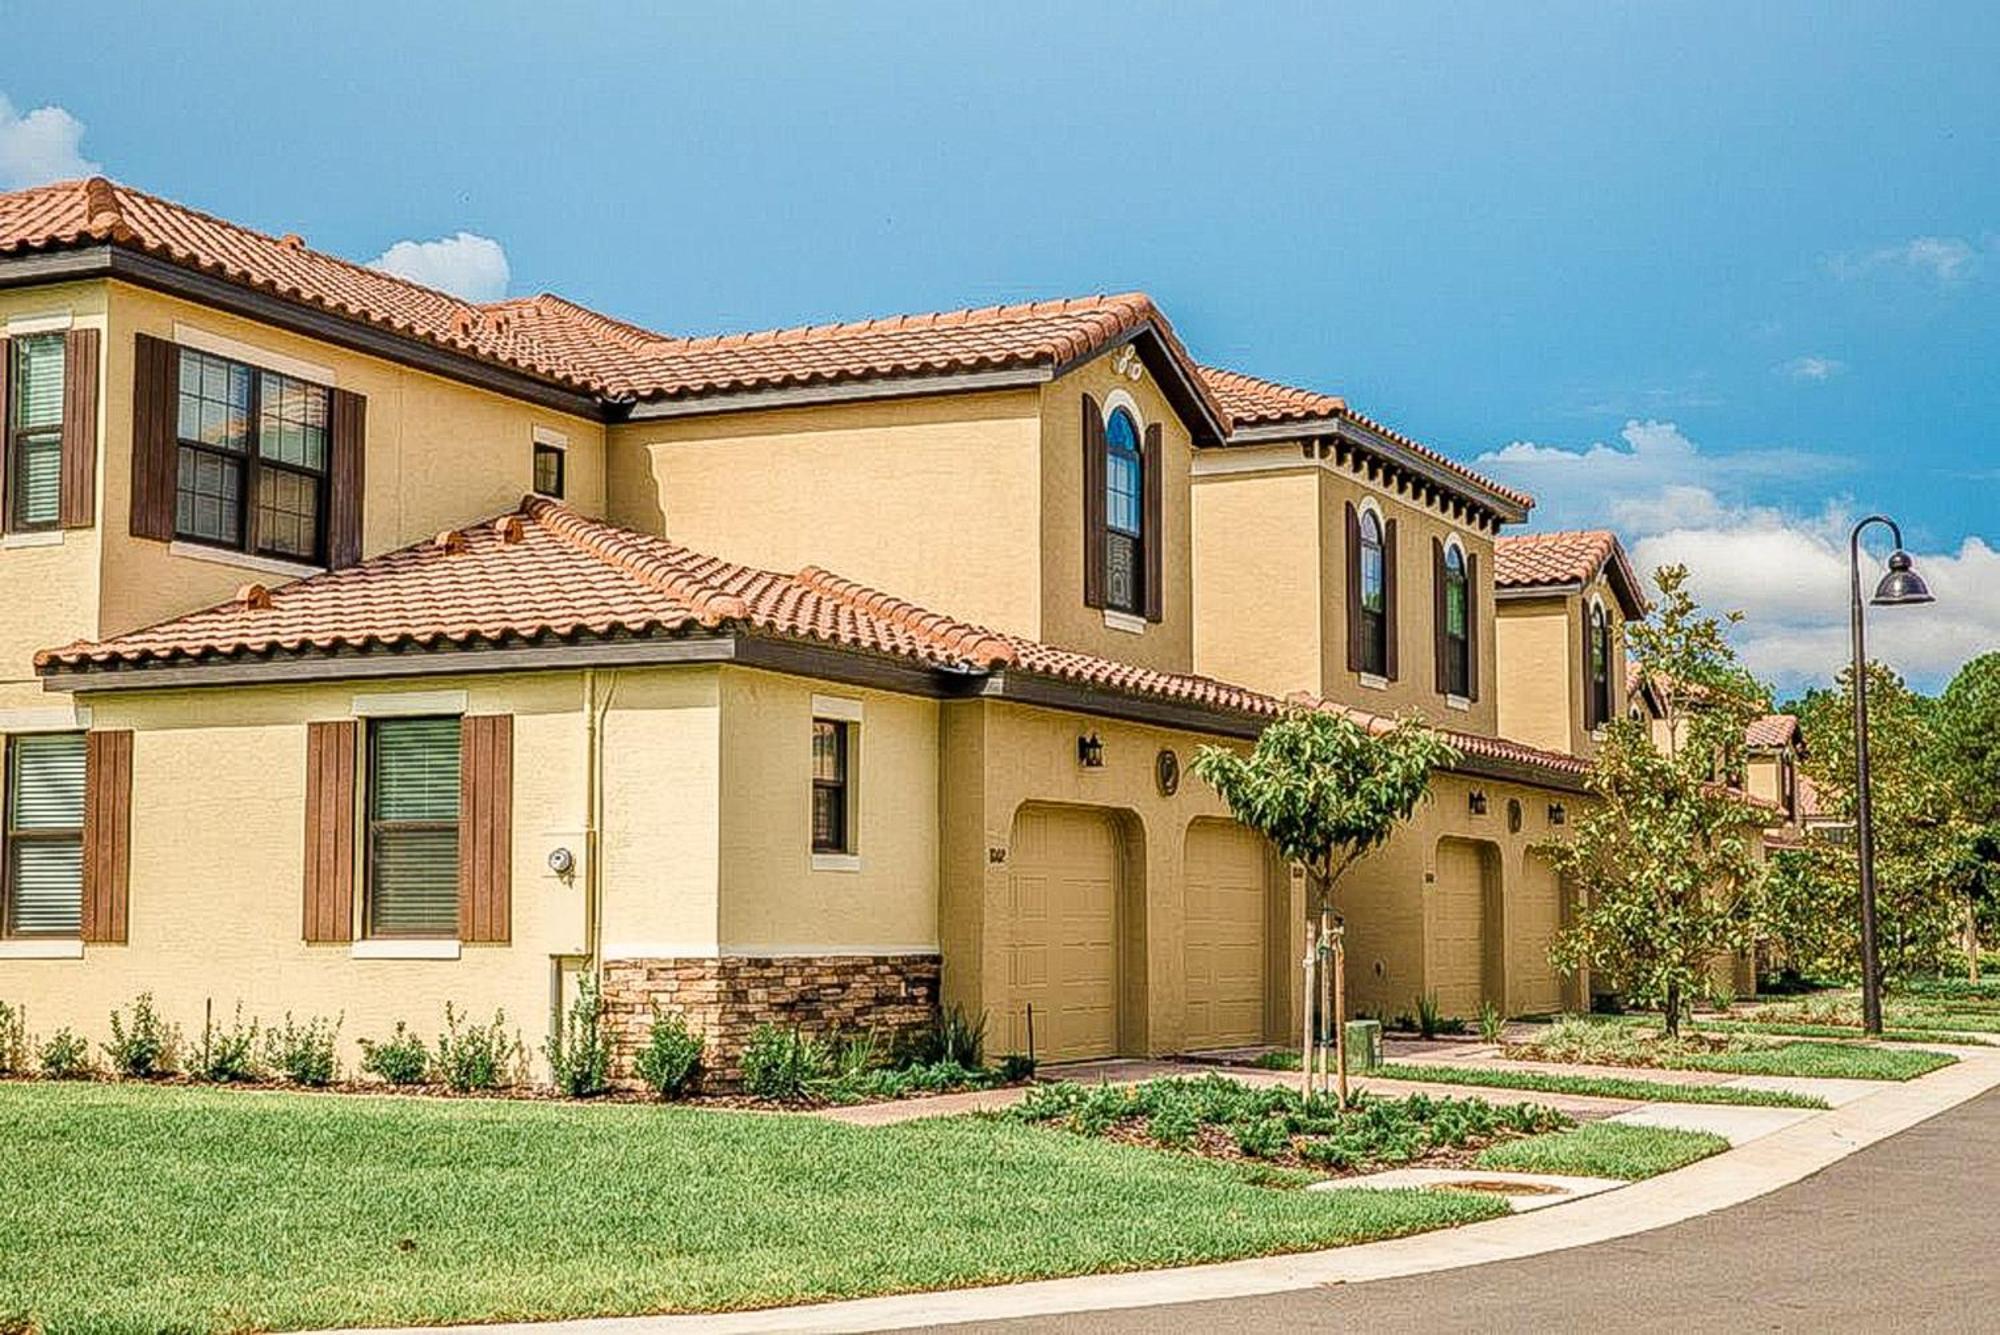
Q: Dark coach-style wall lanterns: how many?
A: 3